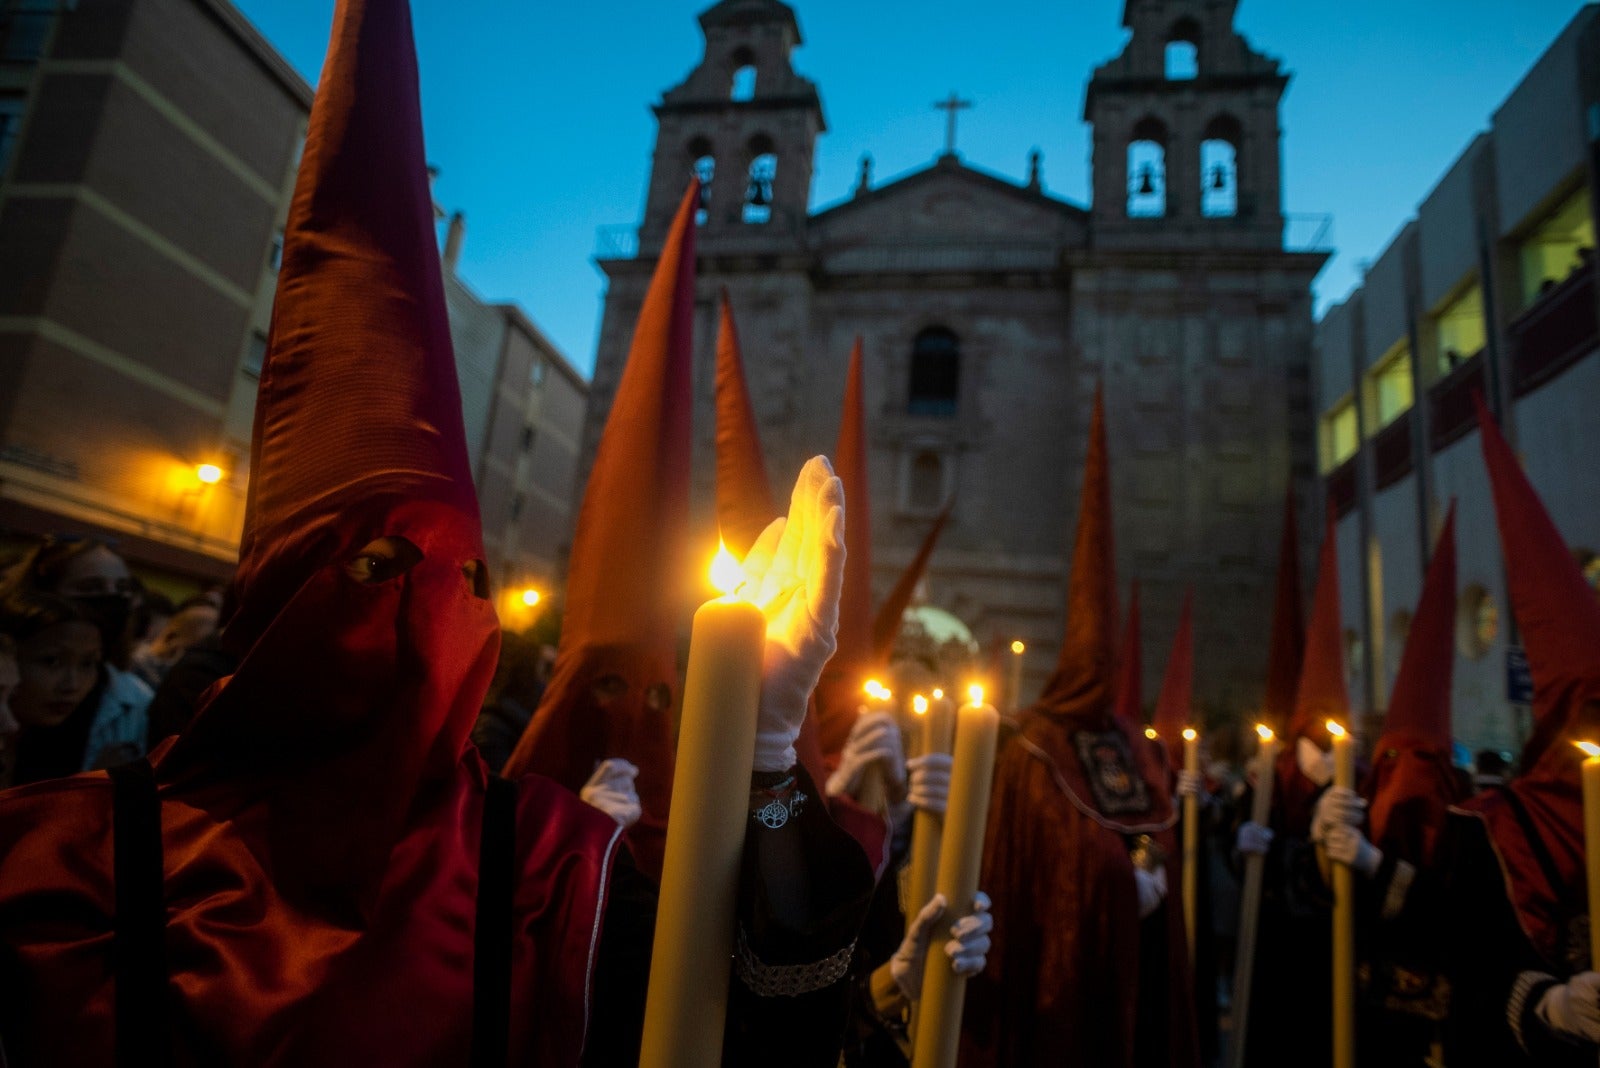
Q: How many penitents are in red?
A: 12